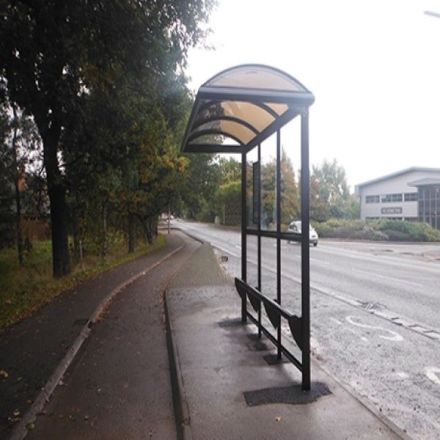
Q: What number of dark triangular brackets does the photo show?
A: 4